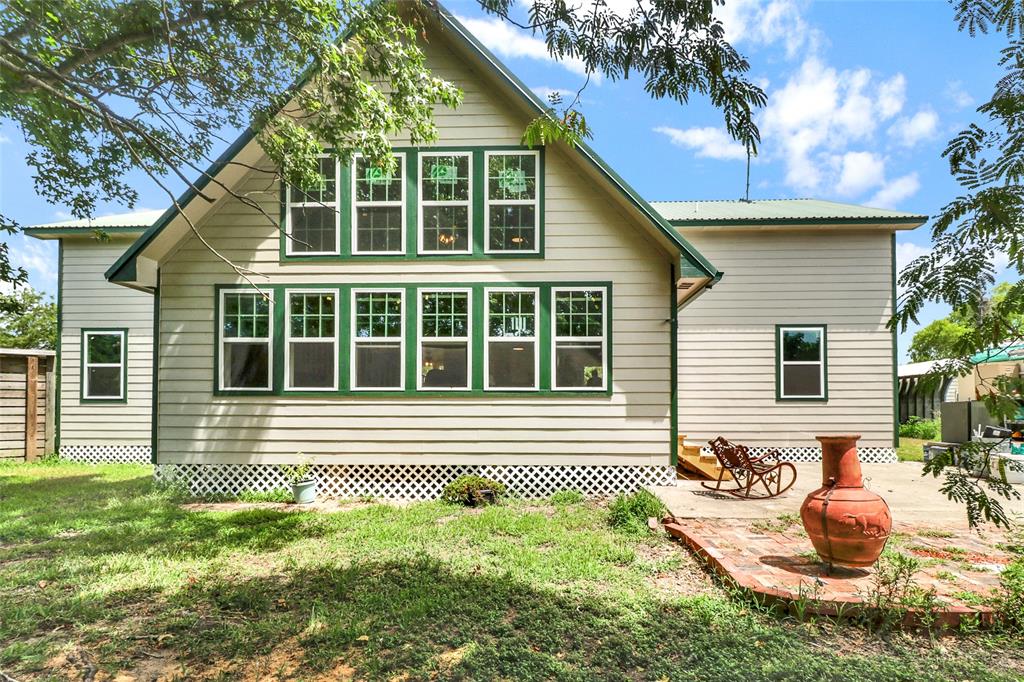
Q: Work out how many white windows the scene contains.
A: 12